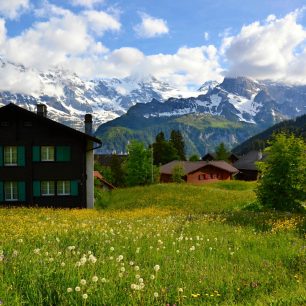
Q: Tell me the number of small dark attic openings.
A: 2